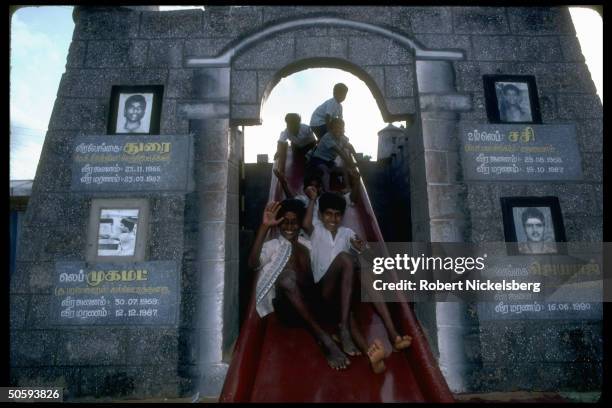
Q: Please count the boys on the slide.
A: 6